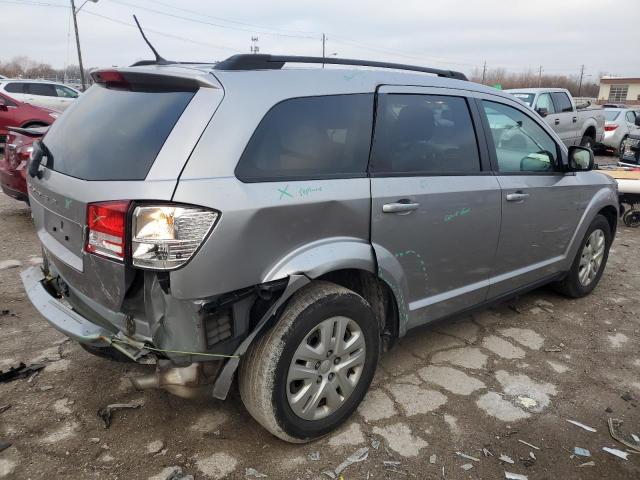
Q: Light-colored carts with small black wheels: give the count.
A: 1